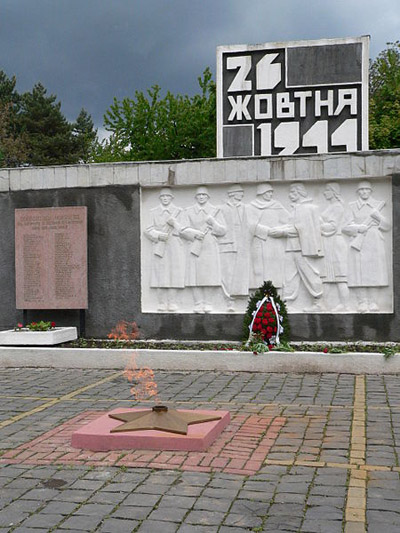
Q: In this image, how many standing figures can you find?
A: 7